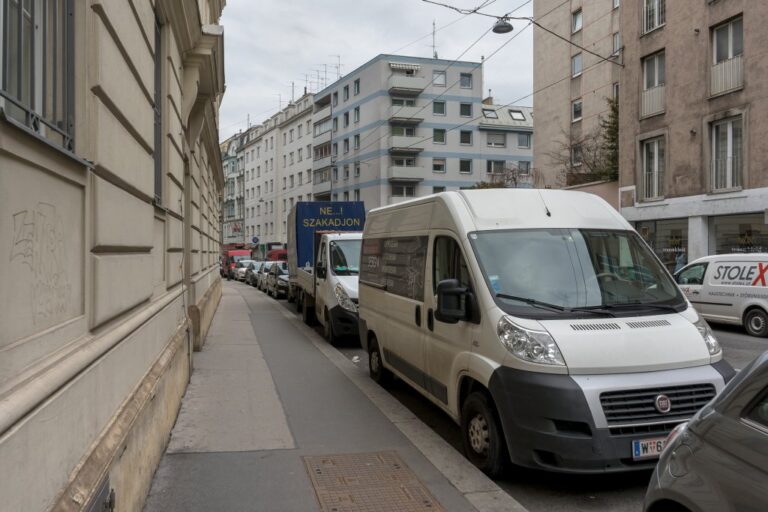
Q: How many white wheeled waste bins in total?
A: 0